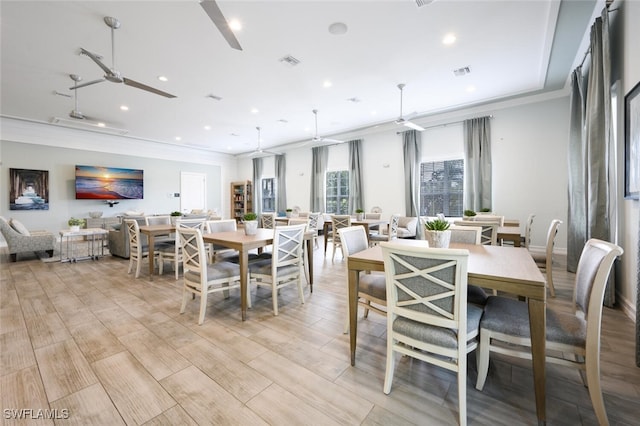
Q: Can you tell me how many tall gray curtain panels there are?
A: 8